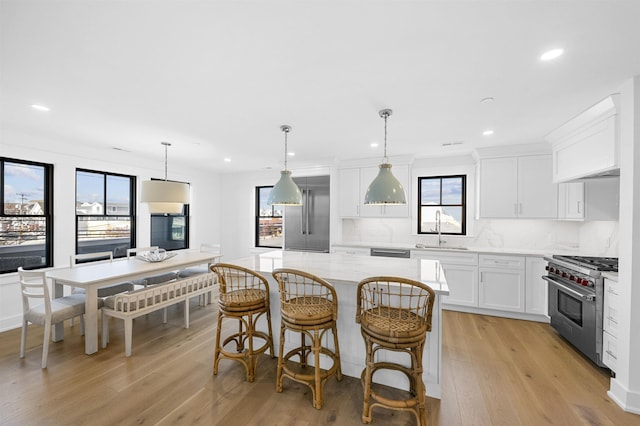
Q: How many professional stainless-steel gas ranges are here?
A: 1